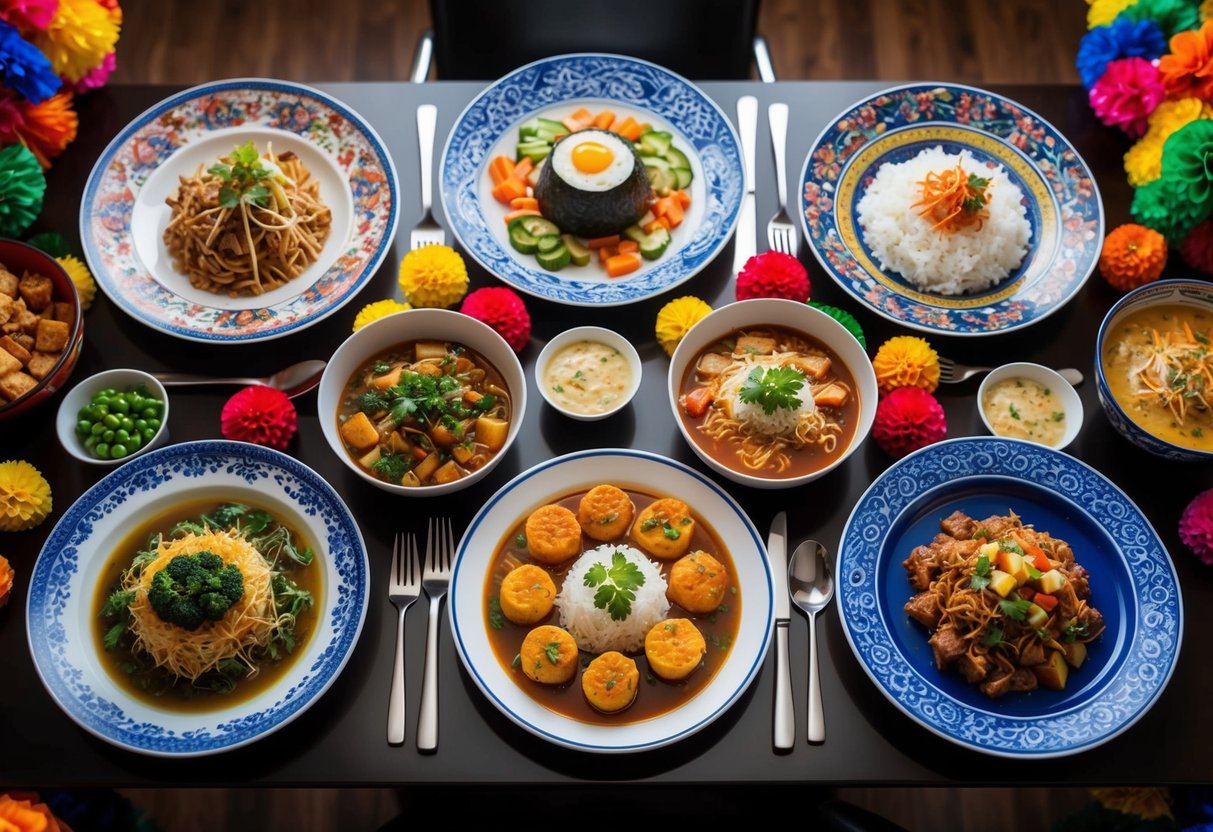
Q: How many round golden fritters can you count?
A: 8